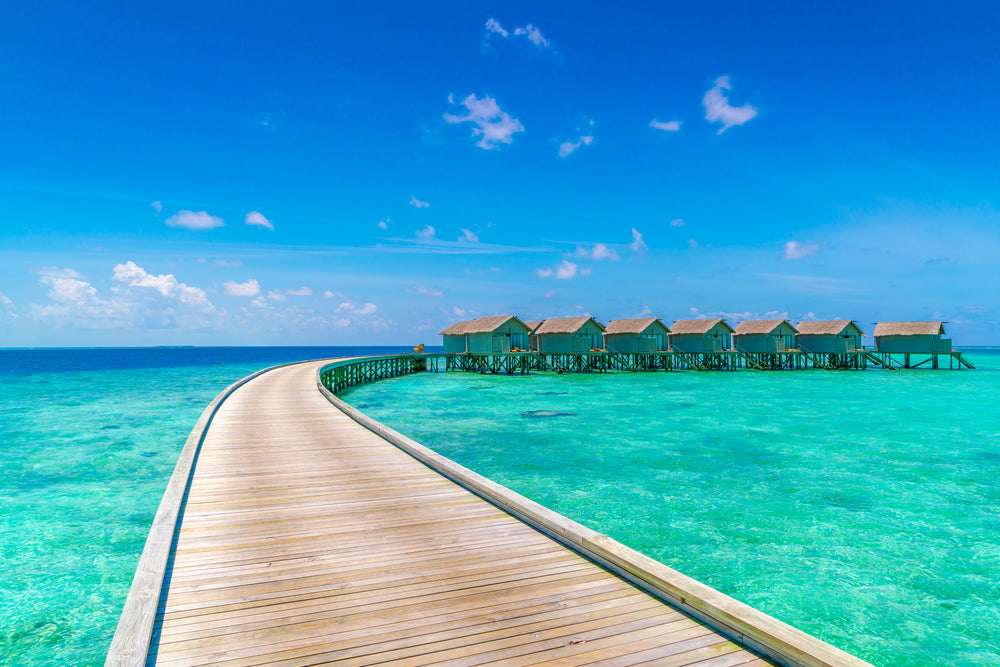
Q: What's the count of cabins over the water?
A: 7